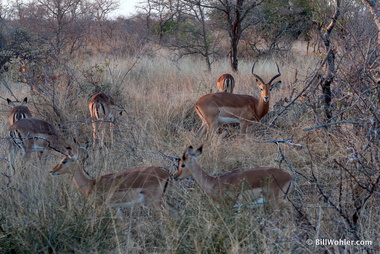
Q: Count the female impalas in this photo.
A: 6